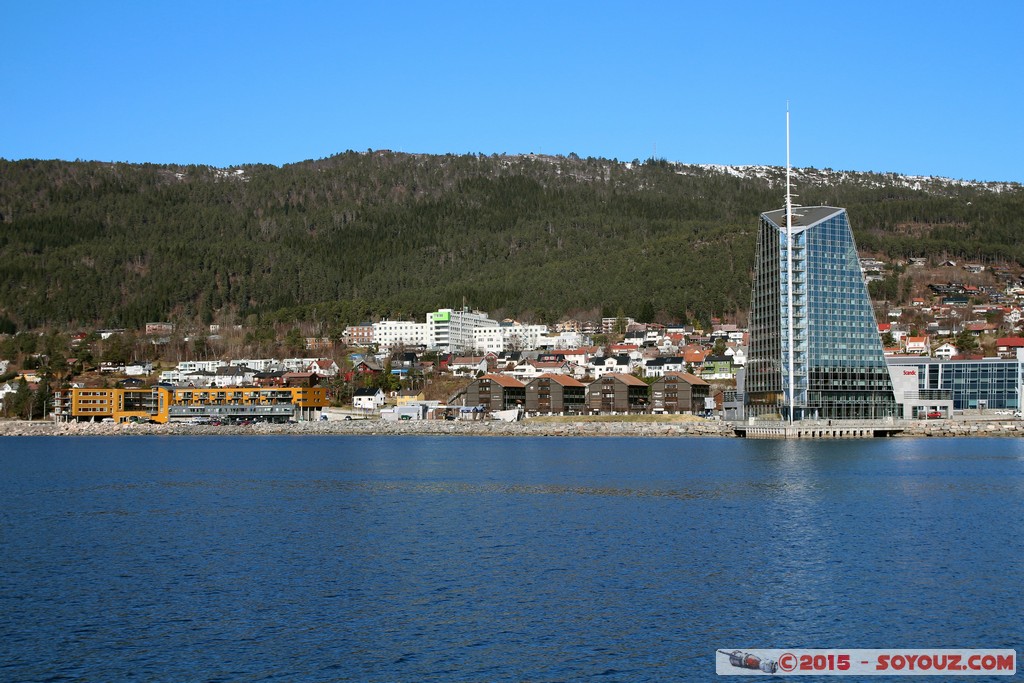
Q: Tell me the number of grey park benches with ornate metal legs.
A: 0